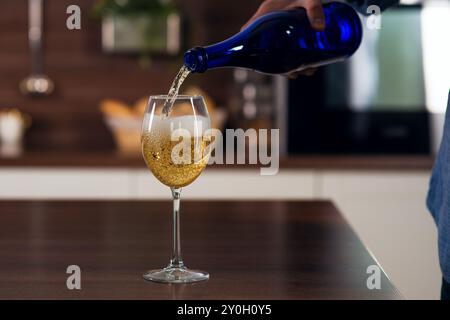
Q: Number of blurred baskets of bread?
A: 1